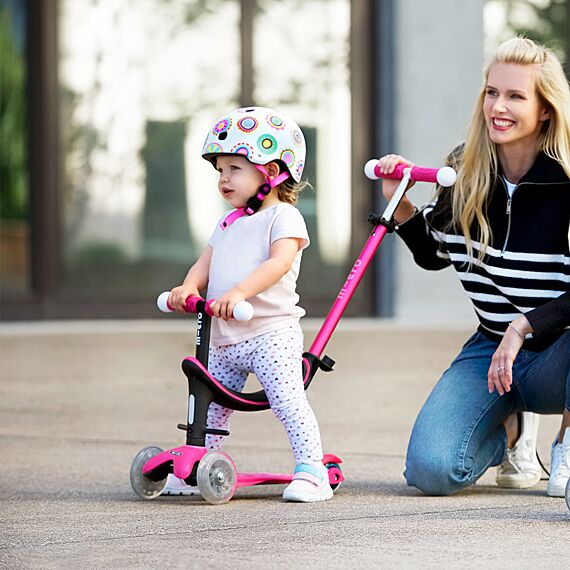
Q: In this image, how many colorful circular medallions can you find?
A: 9